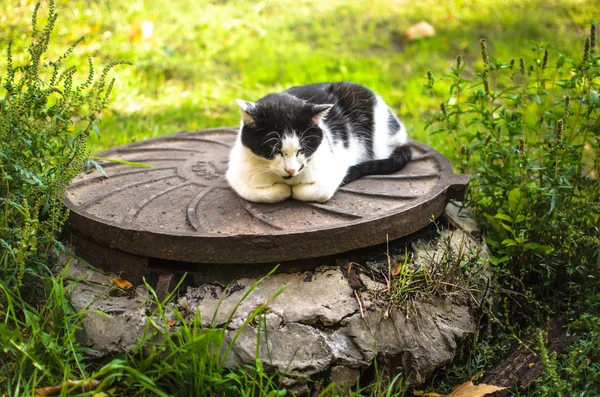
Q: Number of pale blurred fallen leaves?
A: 1